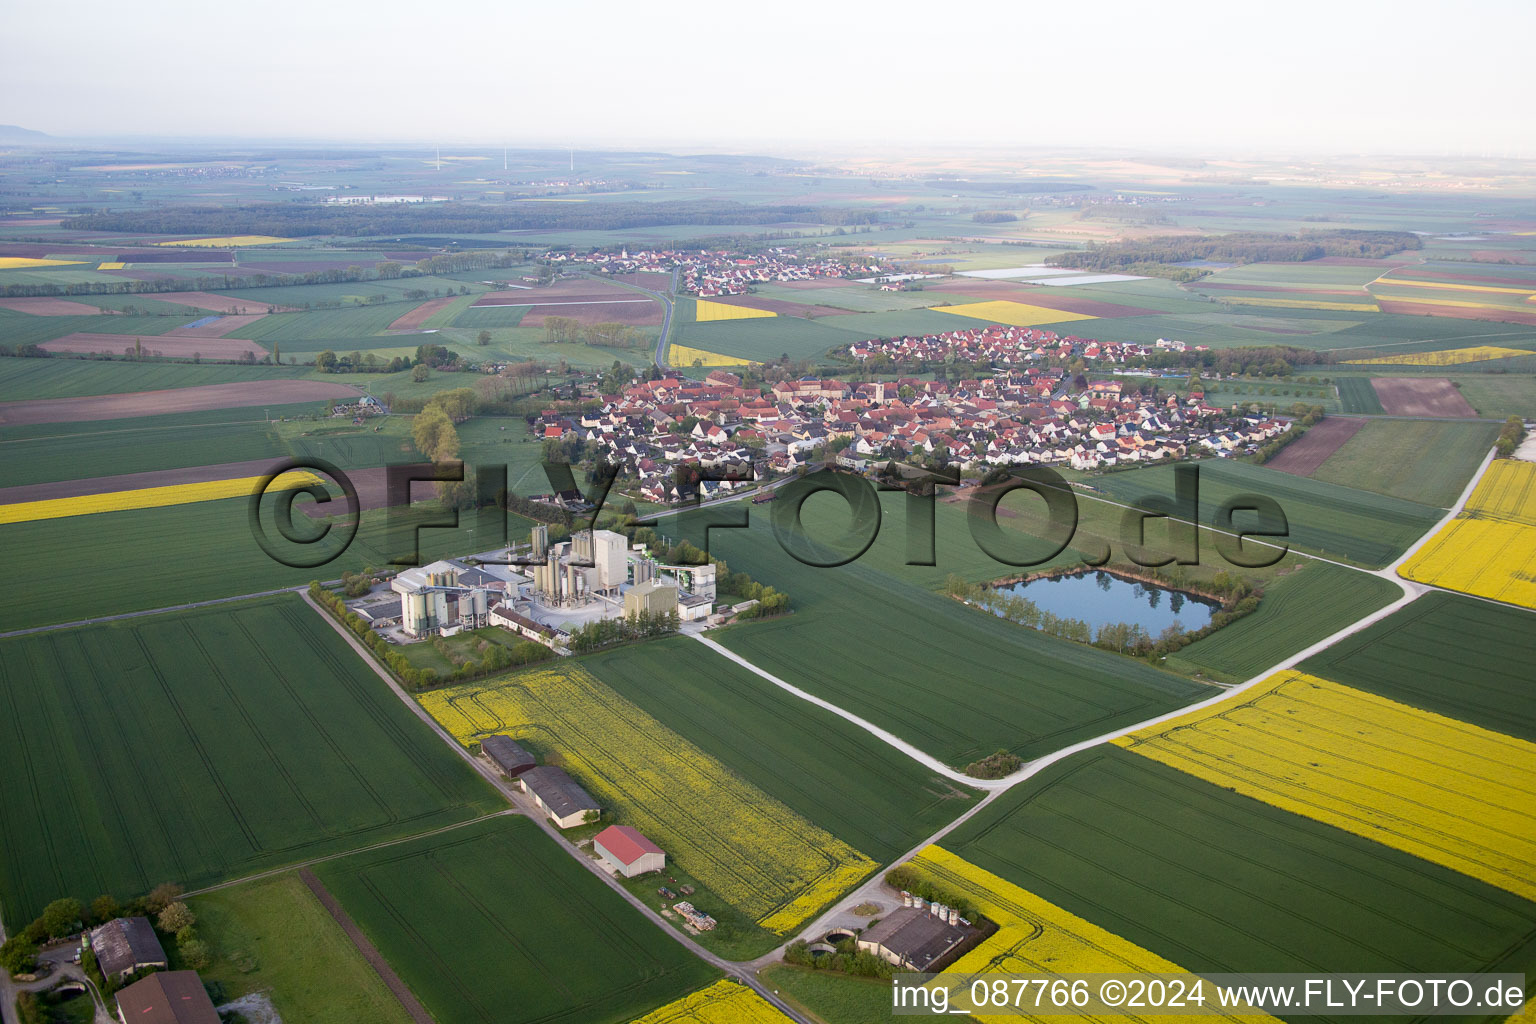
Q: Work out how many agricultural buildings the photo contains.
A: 6